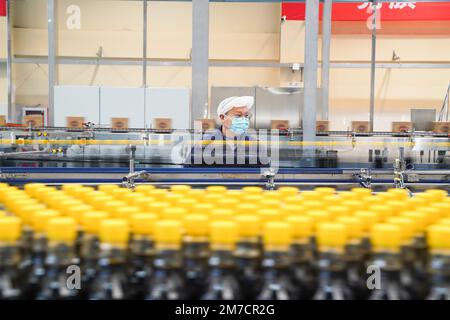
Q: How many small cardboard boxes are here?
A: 11